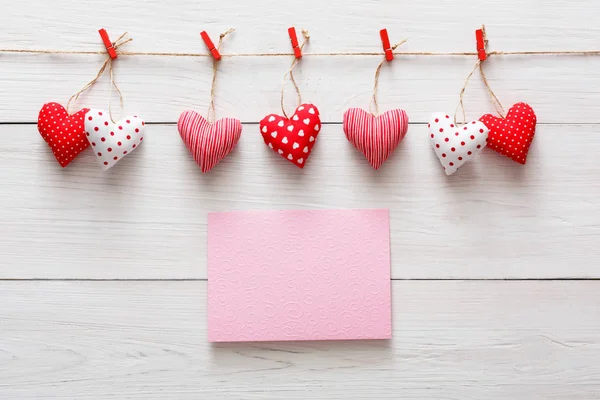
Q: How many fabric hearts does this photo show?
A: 7